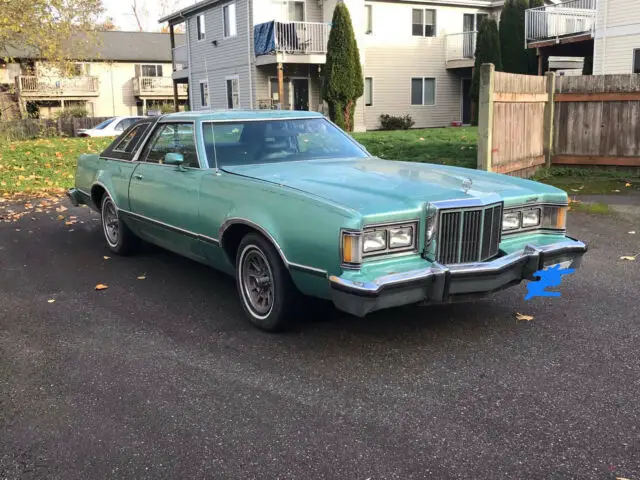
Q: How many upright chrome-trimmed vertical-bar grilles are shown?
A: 1